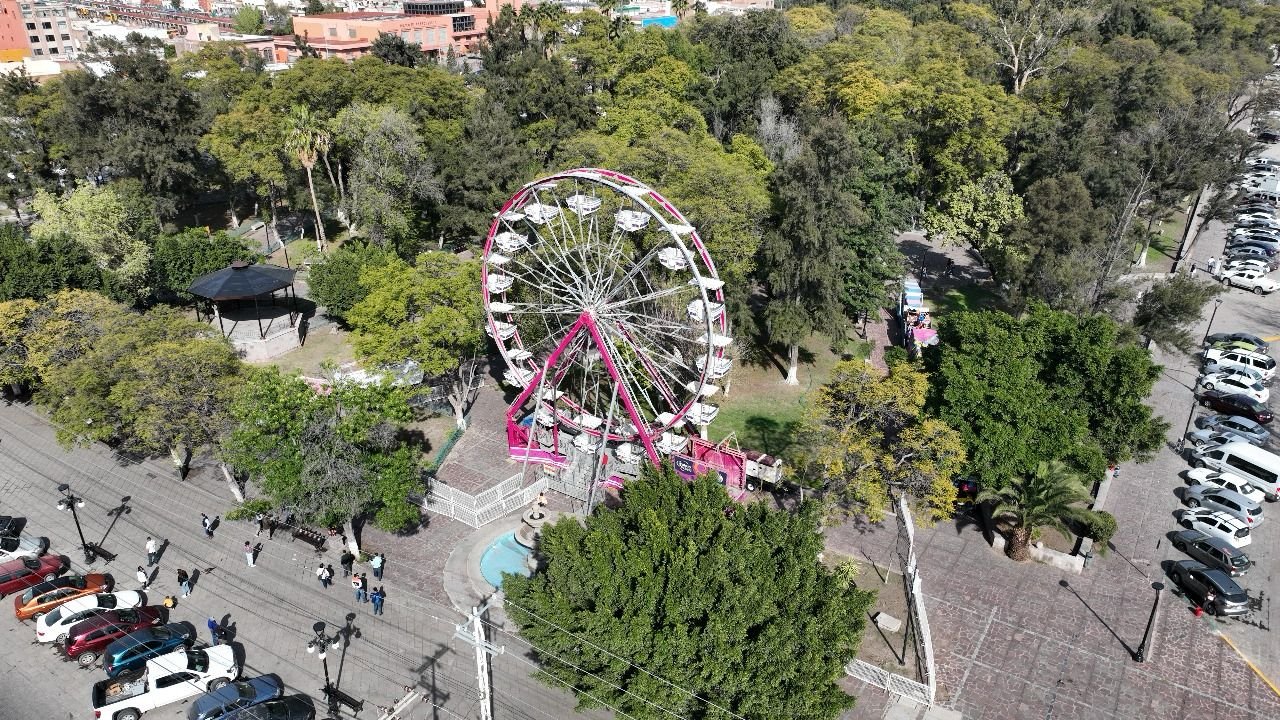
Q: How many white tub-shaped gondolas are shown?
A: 15